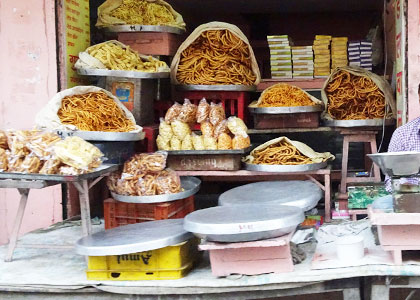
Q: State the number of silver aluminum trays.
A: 11